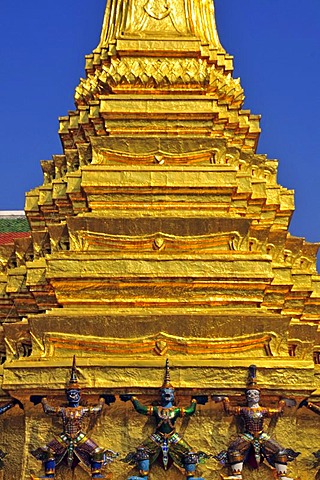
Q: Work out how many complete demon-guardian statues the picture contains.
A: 3